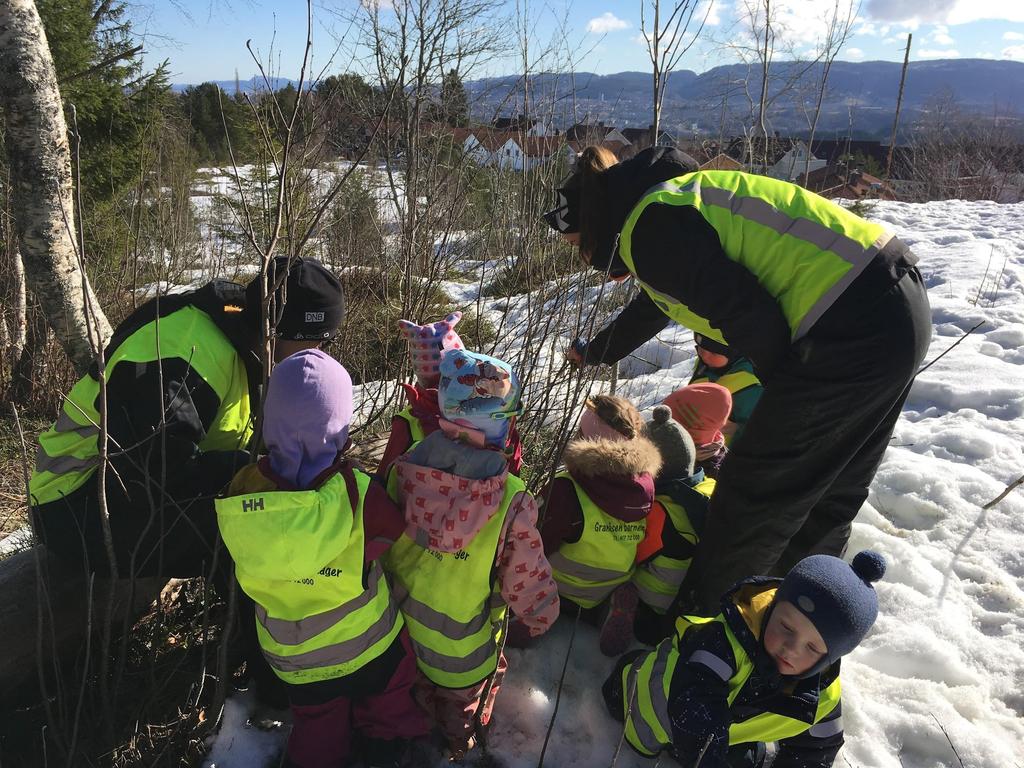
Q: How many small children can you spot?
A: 8